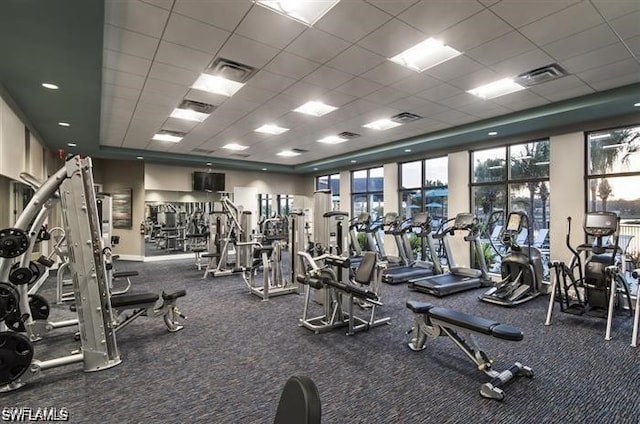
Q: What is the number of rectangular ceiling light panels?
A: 12